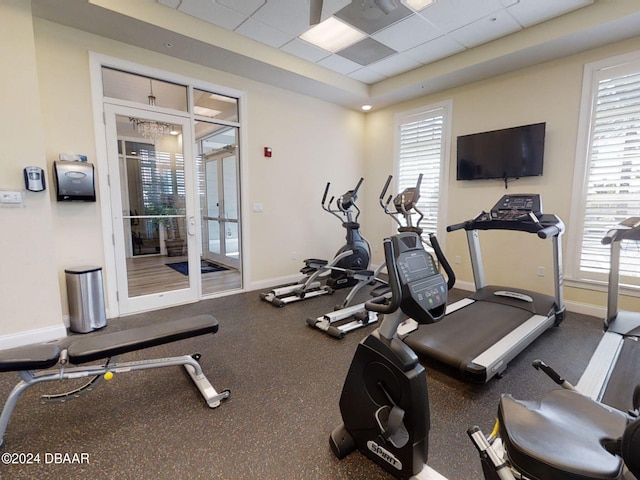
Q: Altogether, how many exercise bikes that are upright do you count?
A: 1